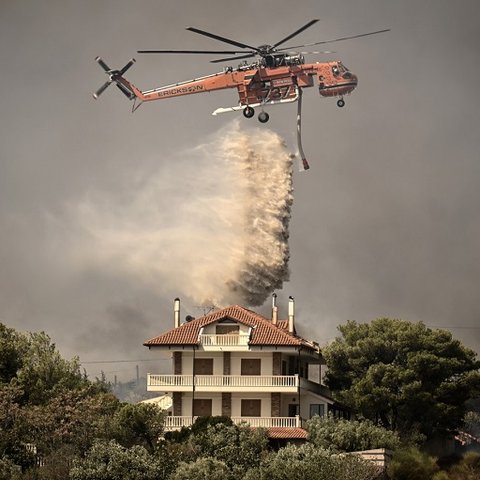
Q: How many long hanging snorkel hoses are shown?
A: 1